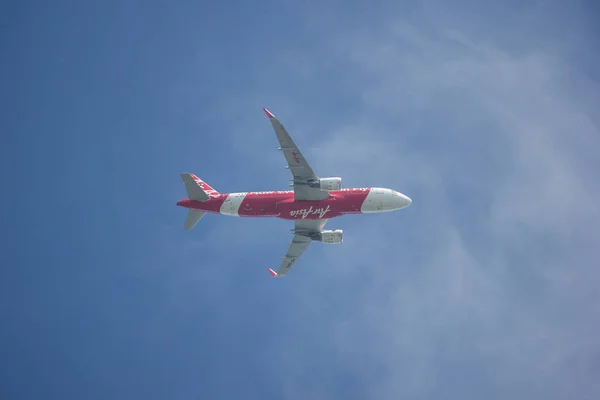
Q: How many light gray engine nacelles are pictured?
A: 2